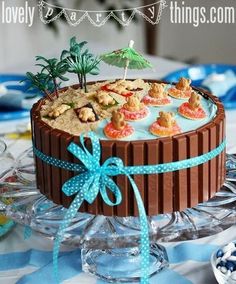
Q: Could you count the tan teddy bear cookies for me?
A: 11